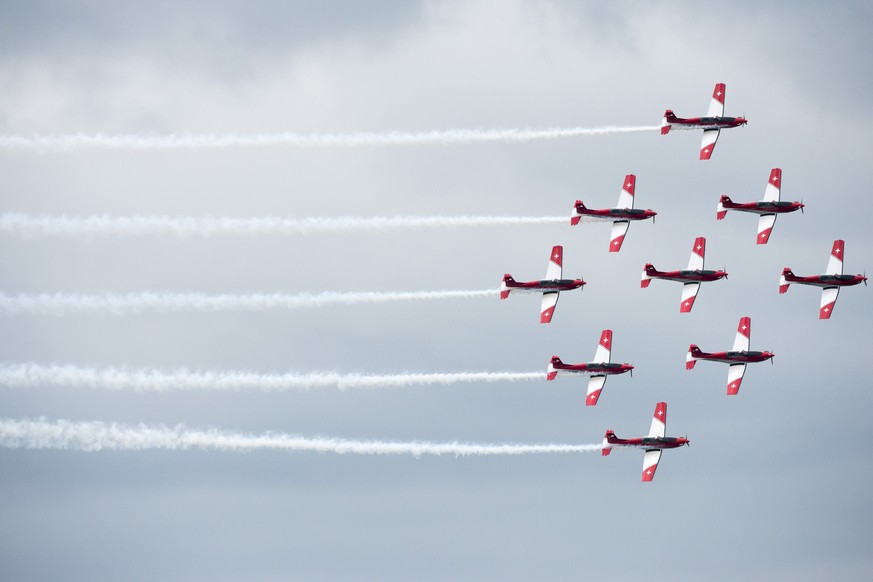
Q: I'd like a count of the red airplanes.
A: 9